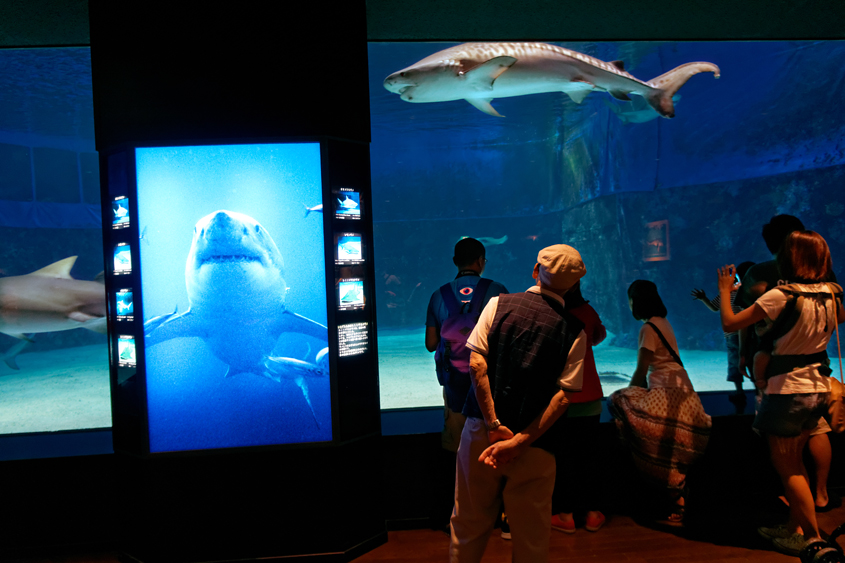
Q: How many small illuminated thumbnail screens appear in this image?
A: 7